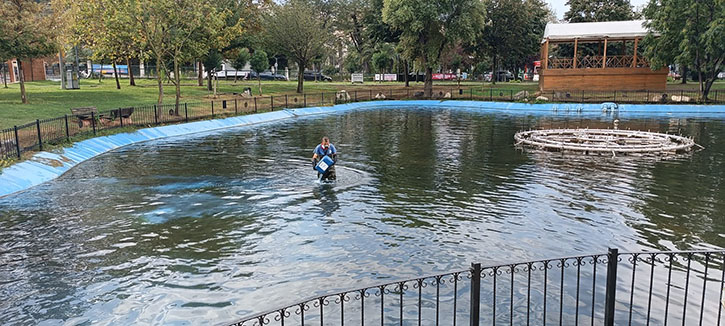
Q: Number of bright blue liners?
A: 1